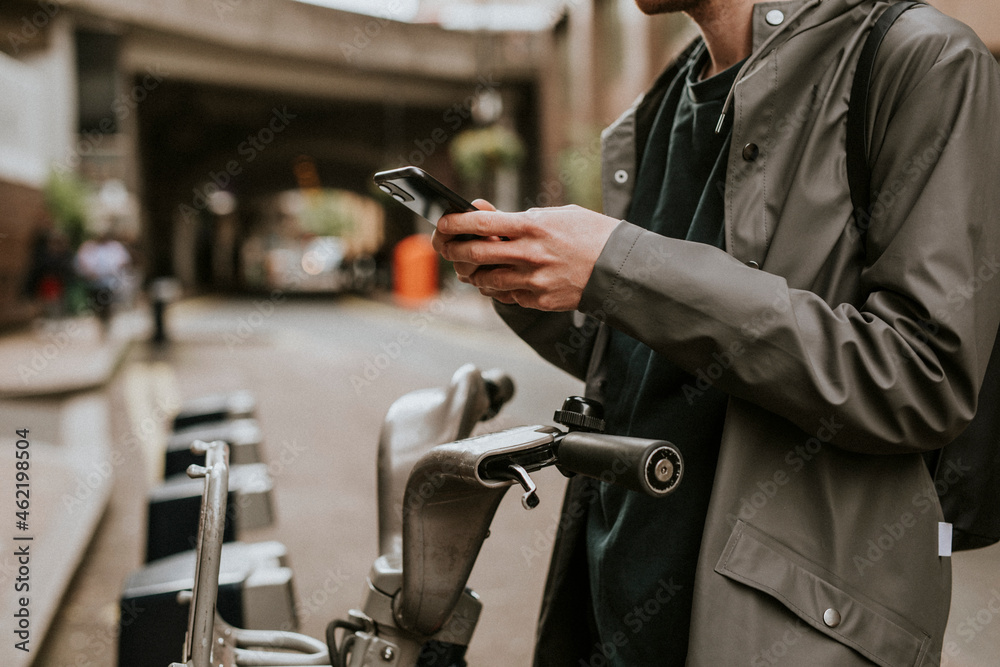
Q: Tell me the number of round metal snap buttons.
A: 5